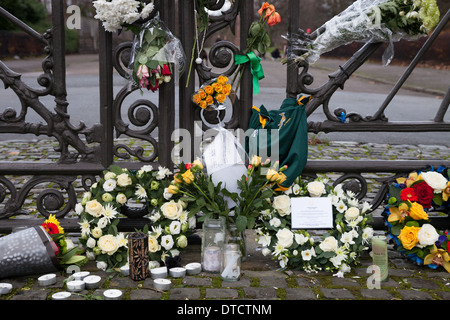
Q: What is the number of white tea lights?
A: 12